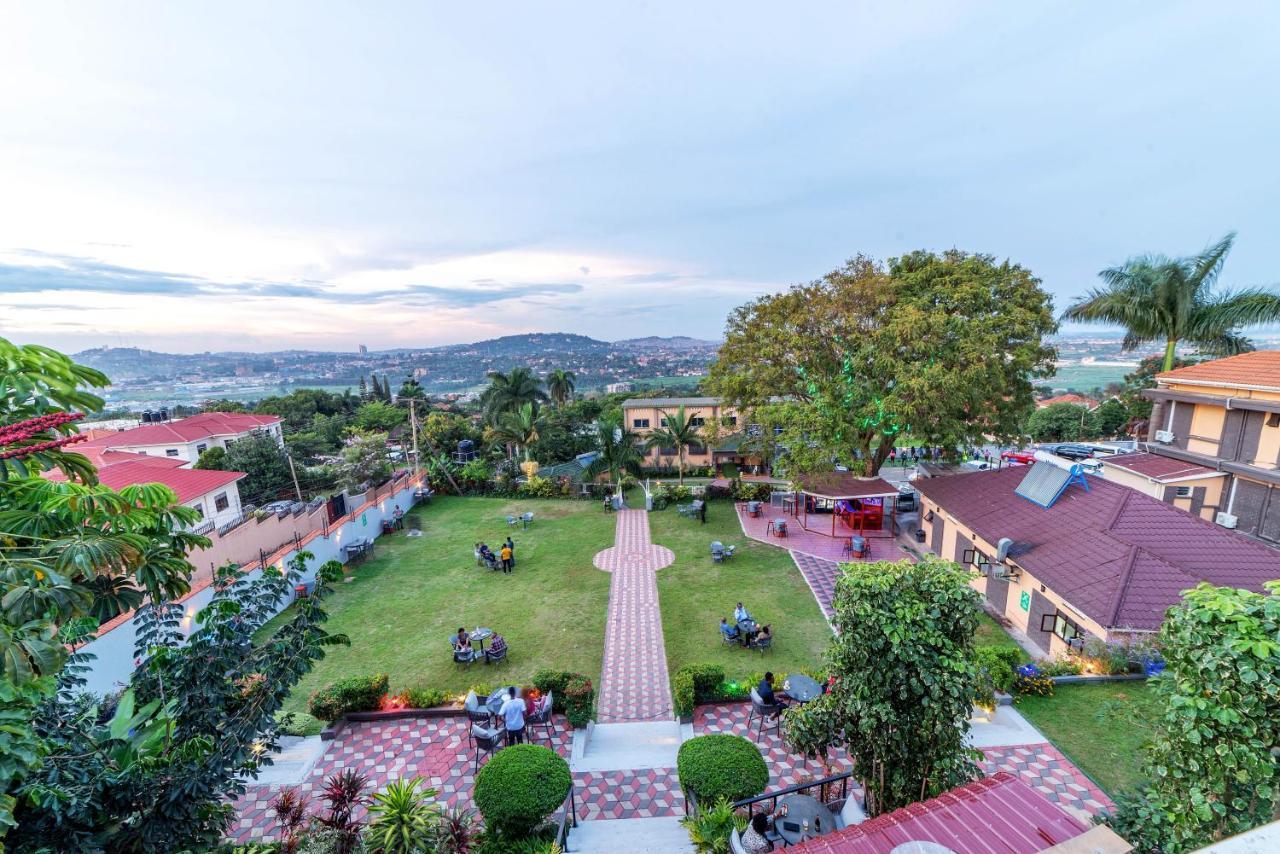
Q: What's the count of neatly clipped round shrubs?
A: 2